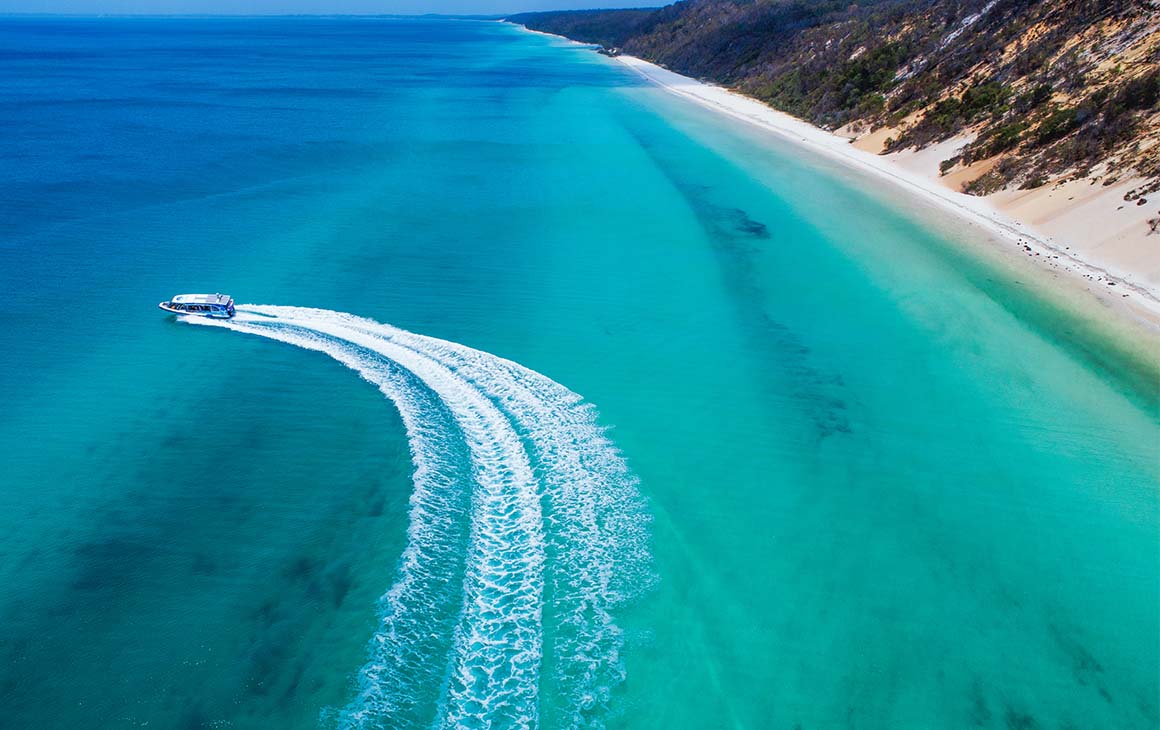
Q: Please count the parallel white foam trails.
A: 3